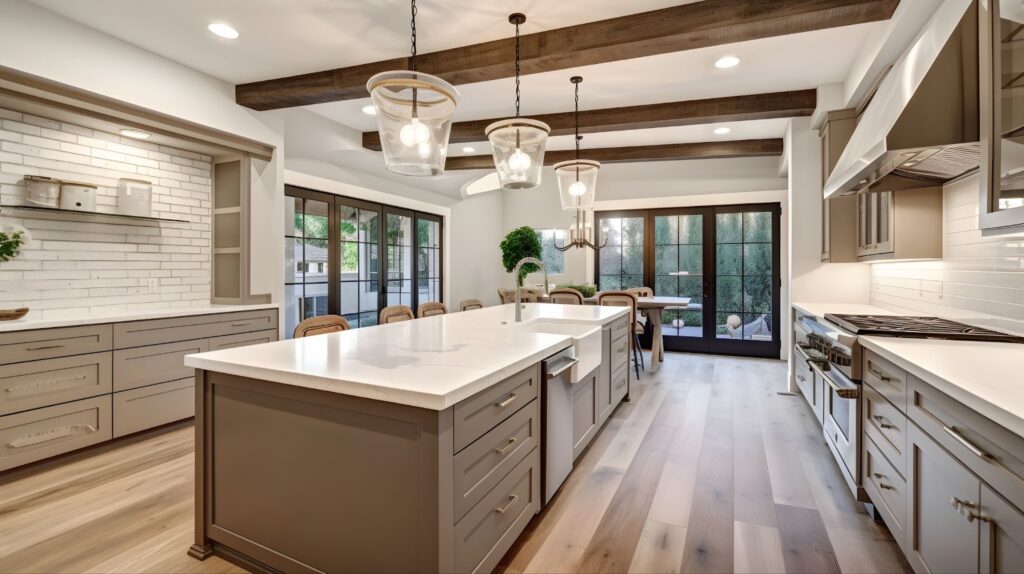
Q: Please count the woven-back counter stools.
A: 4